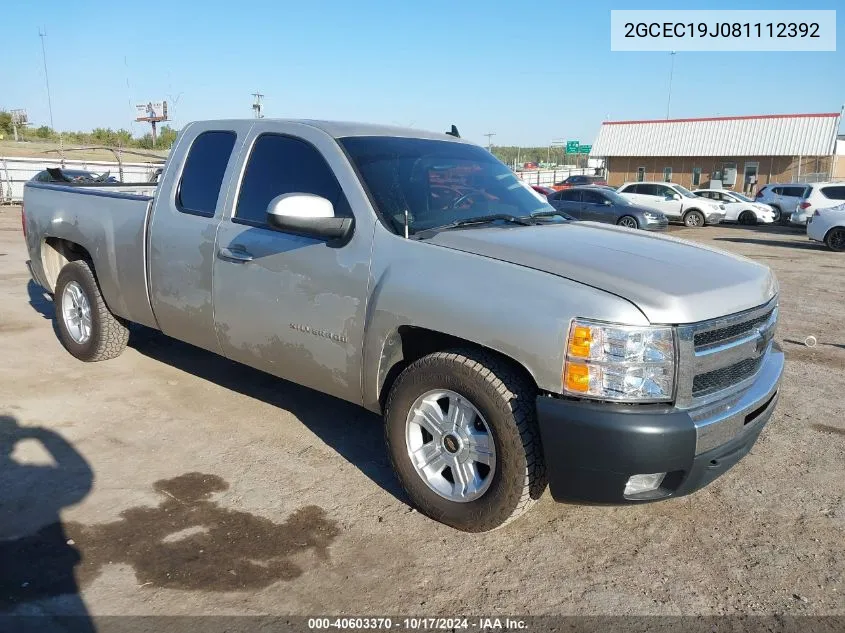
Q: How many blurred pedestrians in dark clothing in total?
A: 0